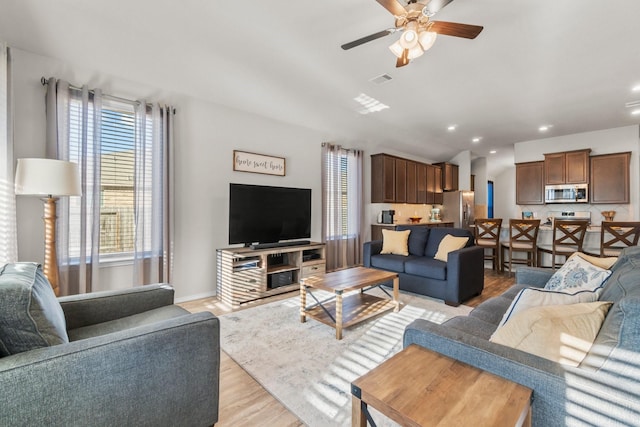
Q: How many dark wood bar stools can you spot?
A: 4